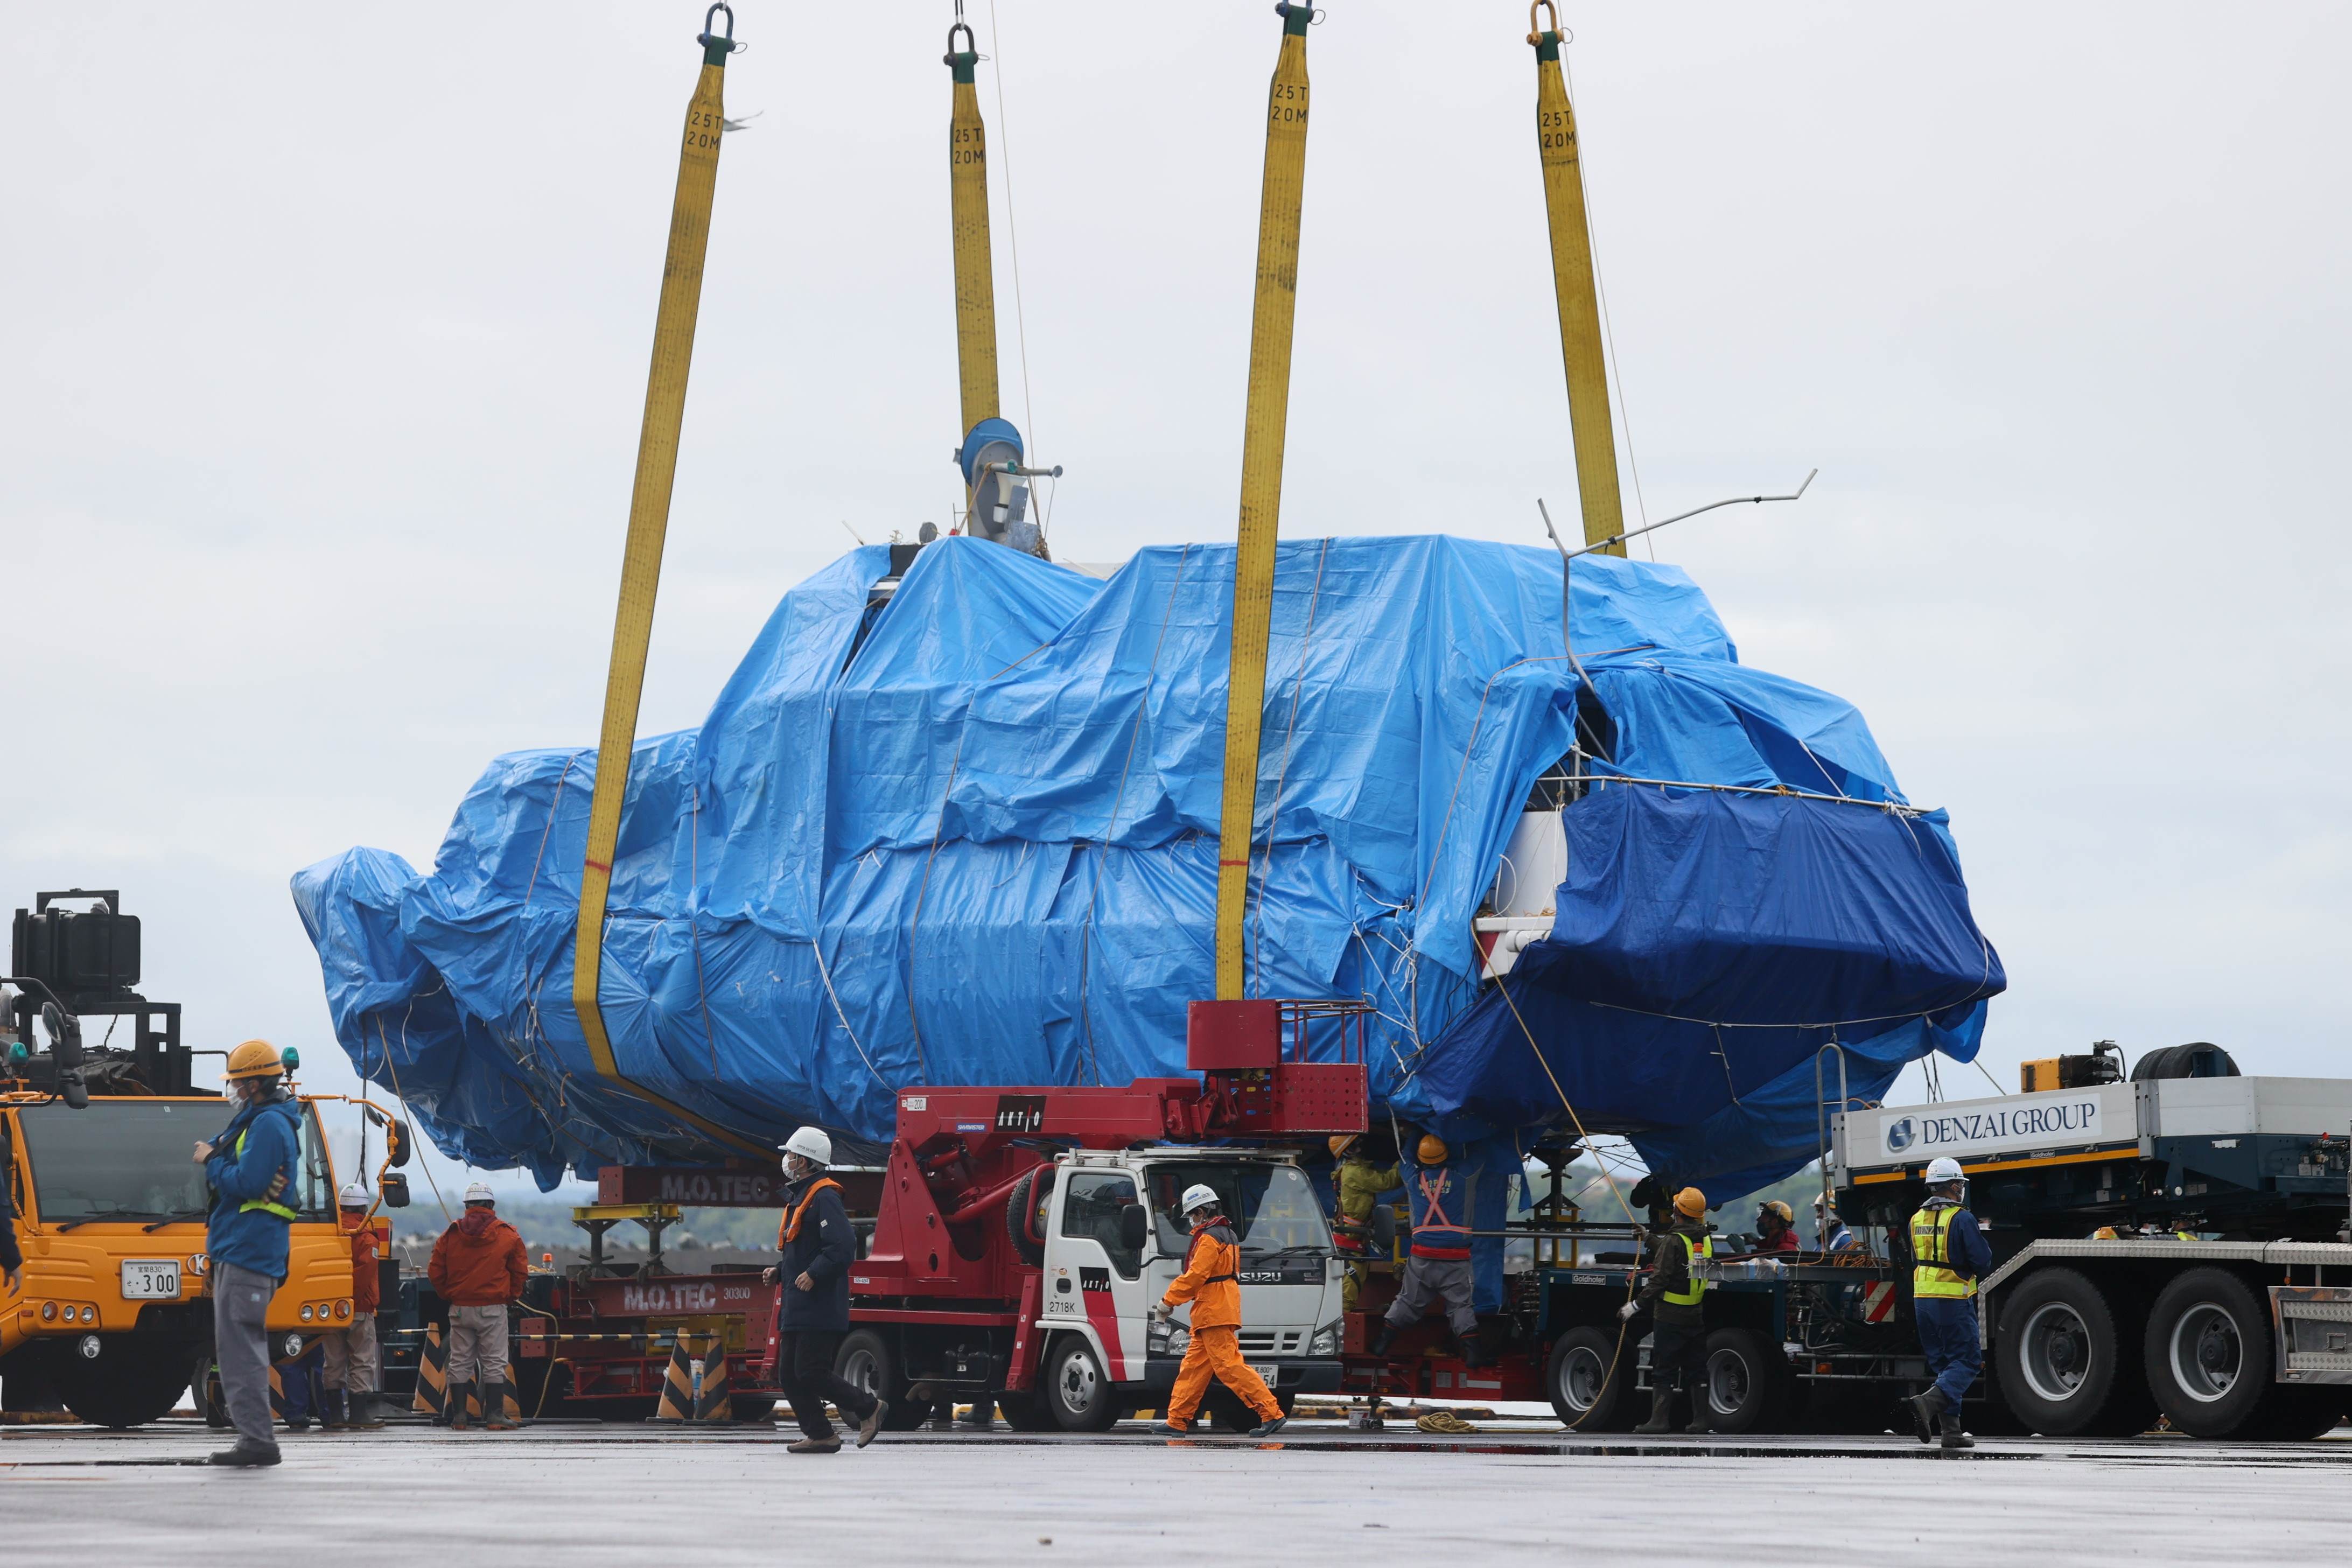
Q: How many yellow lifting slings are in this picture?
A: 4